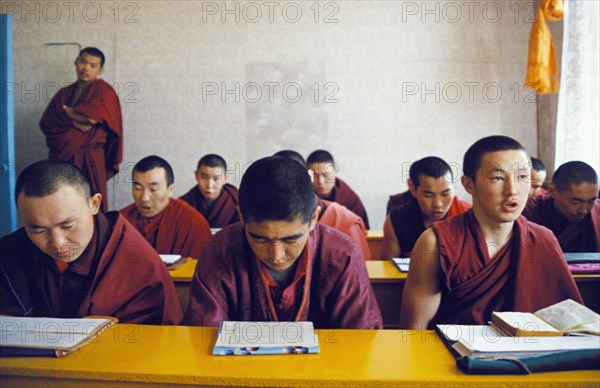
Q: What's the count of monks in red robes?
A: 11